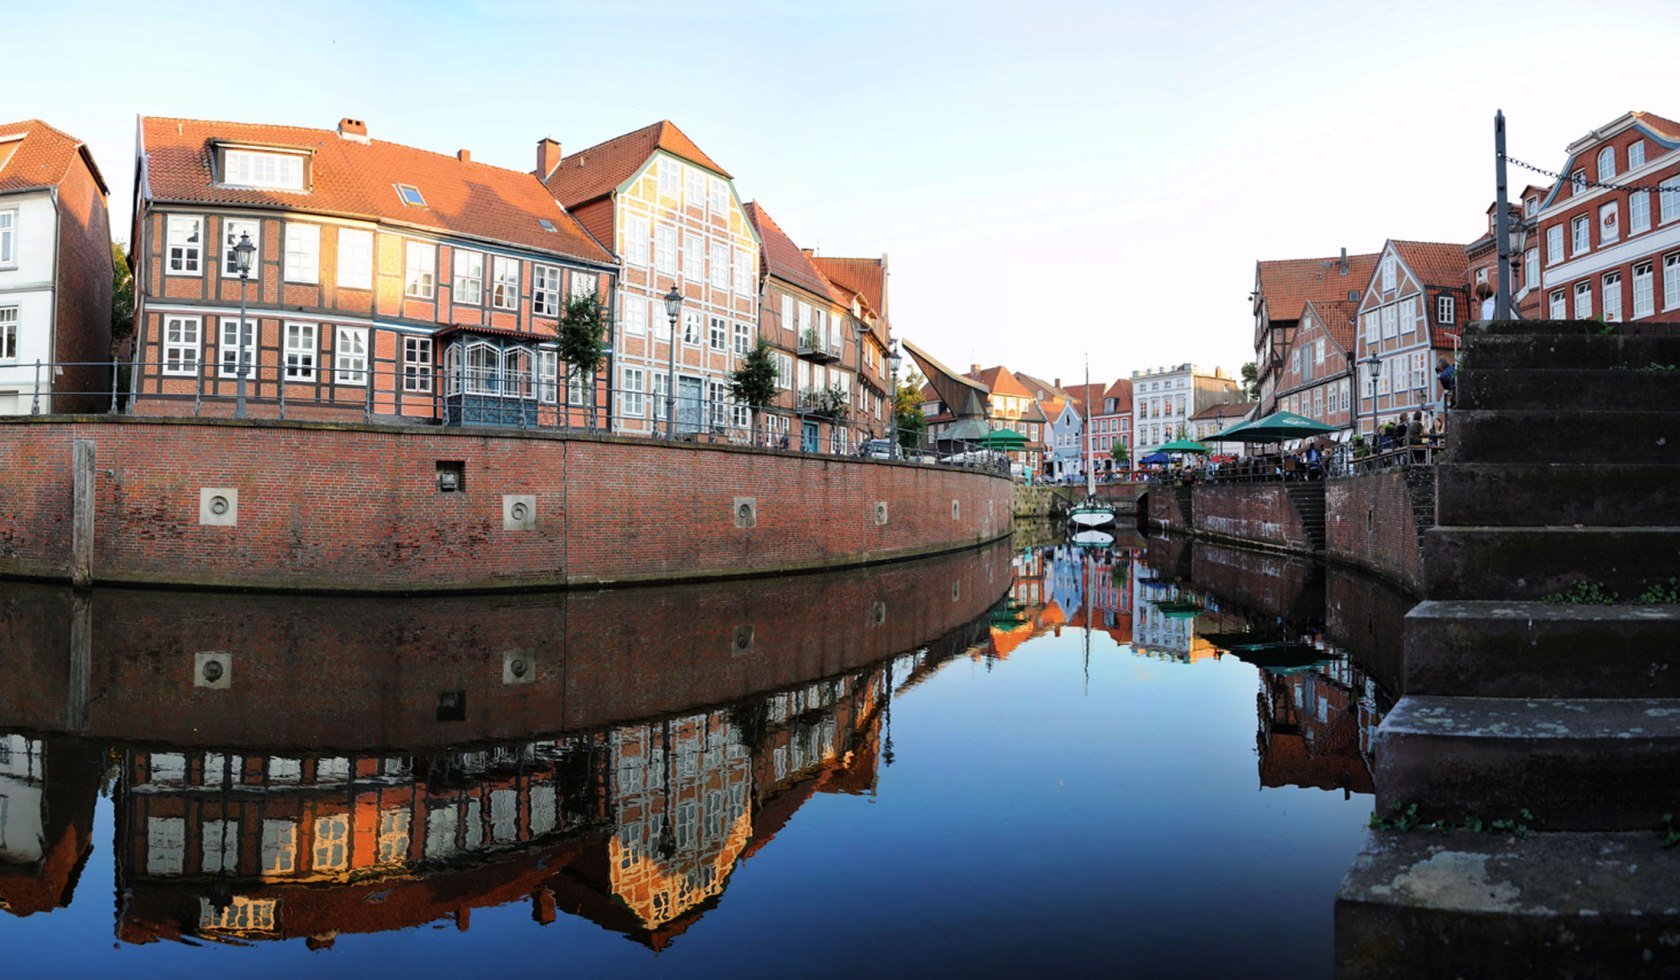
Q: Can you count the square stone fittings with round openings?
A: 5